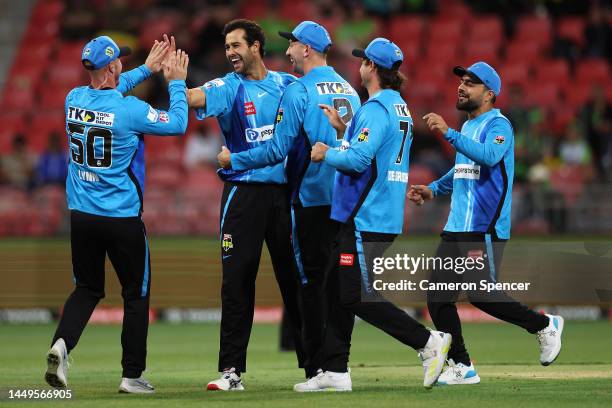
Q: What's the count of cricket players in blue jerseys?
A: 5